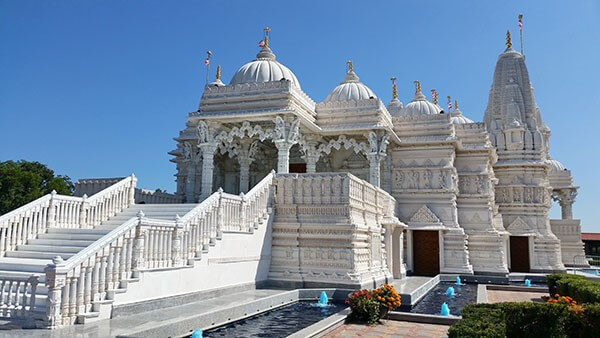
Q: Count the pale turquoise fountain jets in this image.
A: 6